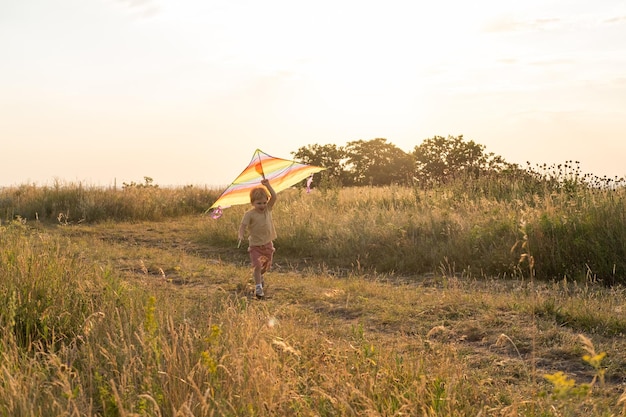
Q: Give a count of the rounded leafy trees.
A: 3